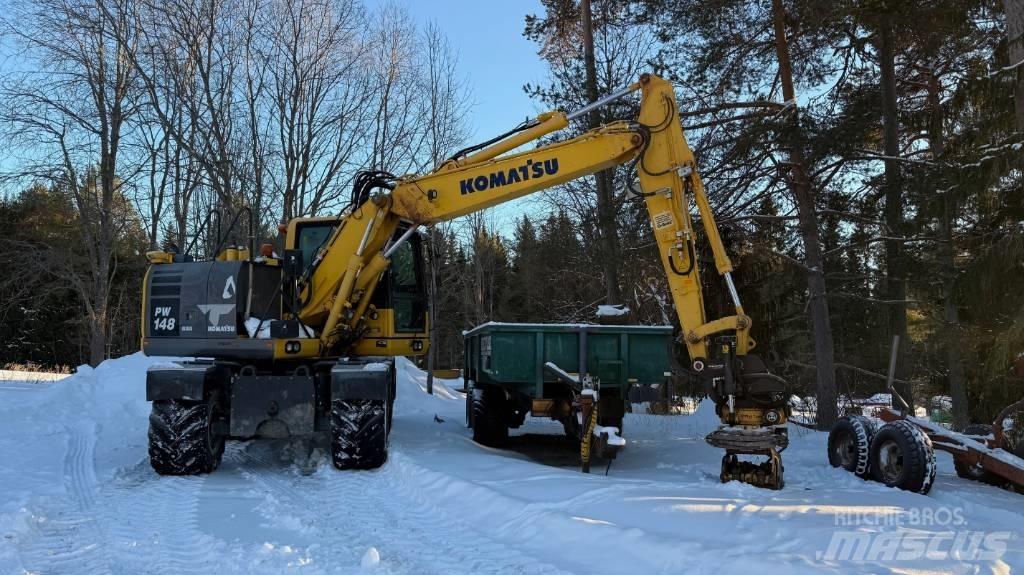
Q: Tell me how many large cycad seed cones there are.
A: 0